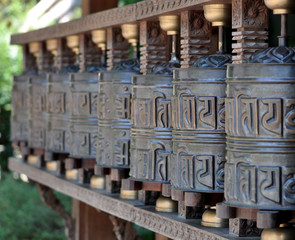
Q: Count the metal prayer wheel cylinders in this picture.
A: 8